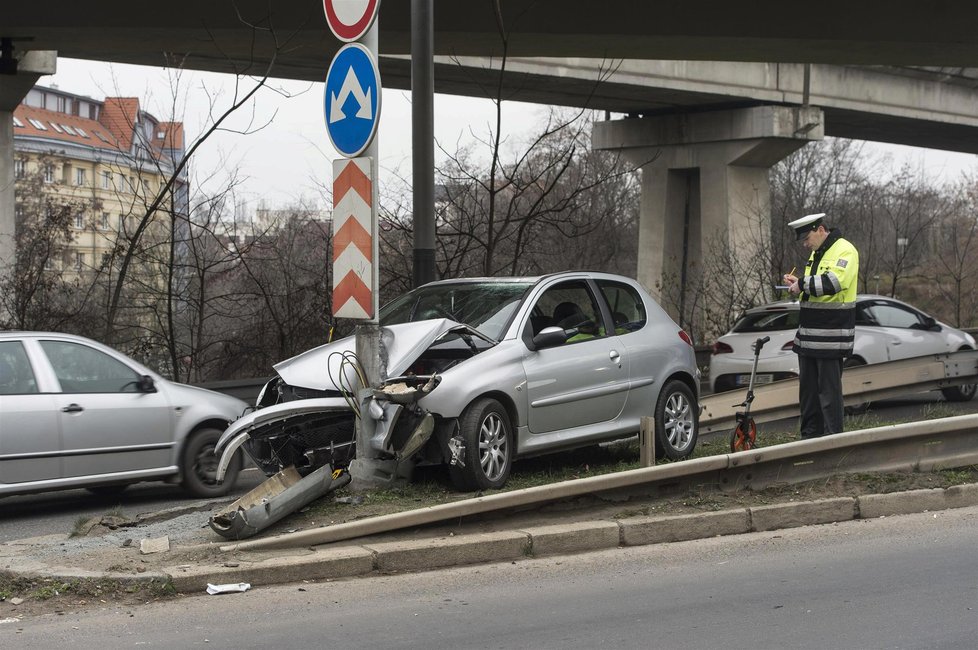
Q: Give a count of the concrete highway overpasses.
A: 2